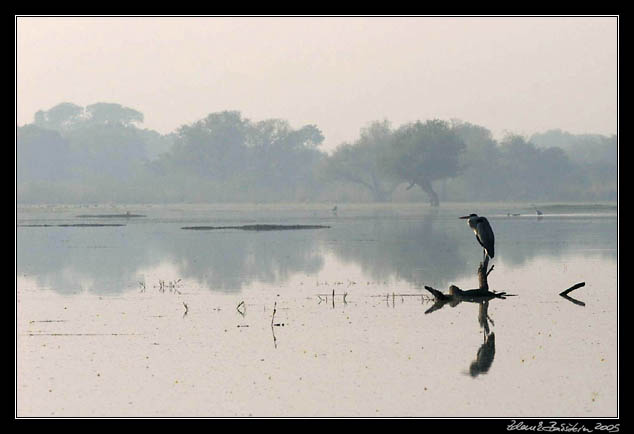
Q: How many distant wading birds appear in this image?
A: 2